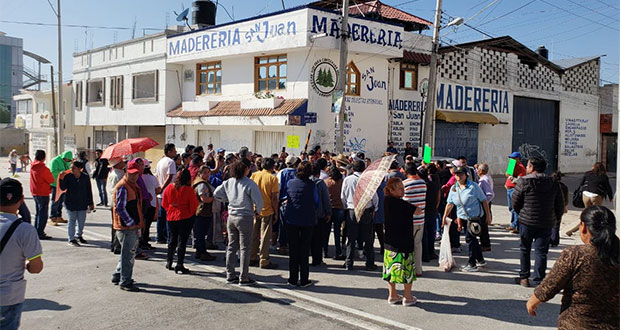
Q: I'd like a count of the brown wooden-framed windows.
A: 4